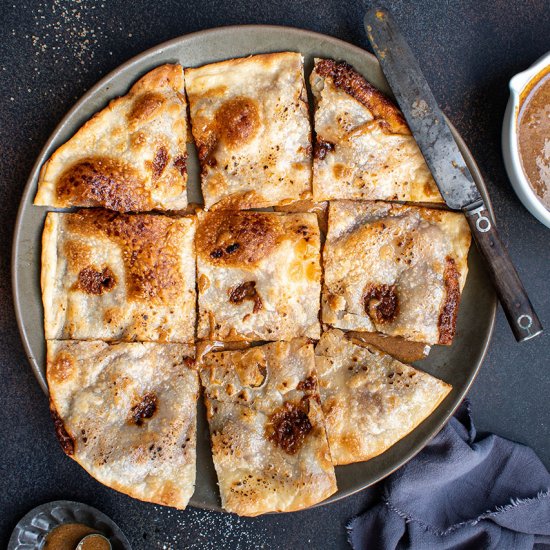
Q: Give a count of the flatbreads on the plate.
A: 9